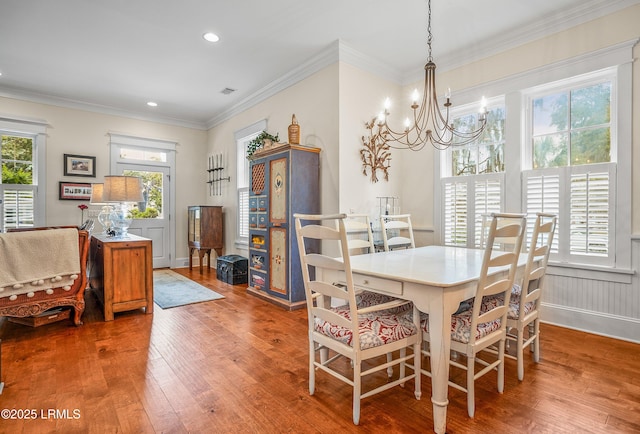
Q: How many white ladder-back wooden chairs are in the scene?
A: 6